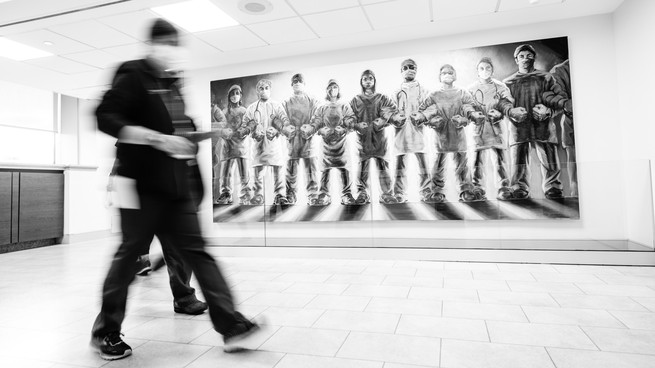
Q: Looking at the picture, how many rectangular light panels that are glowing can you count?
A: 2